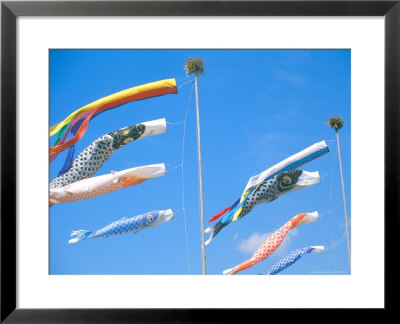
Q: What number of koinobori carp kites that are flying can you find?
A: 6